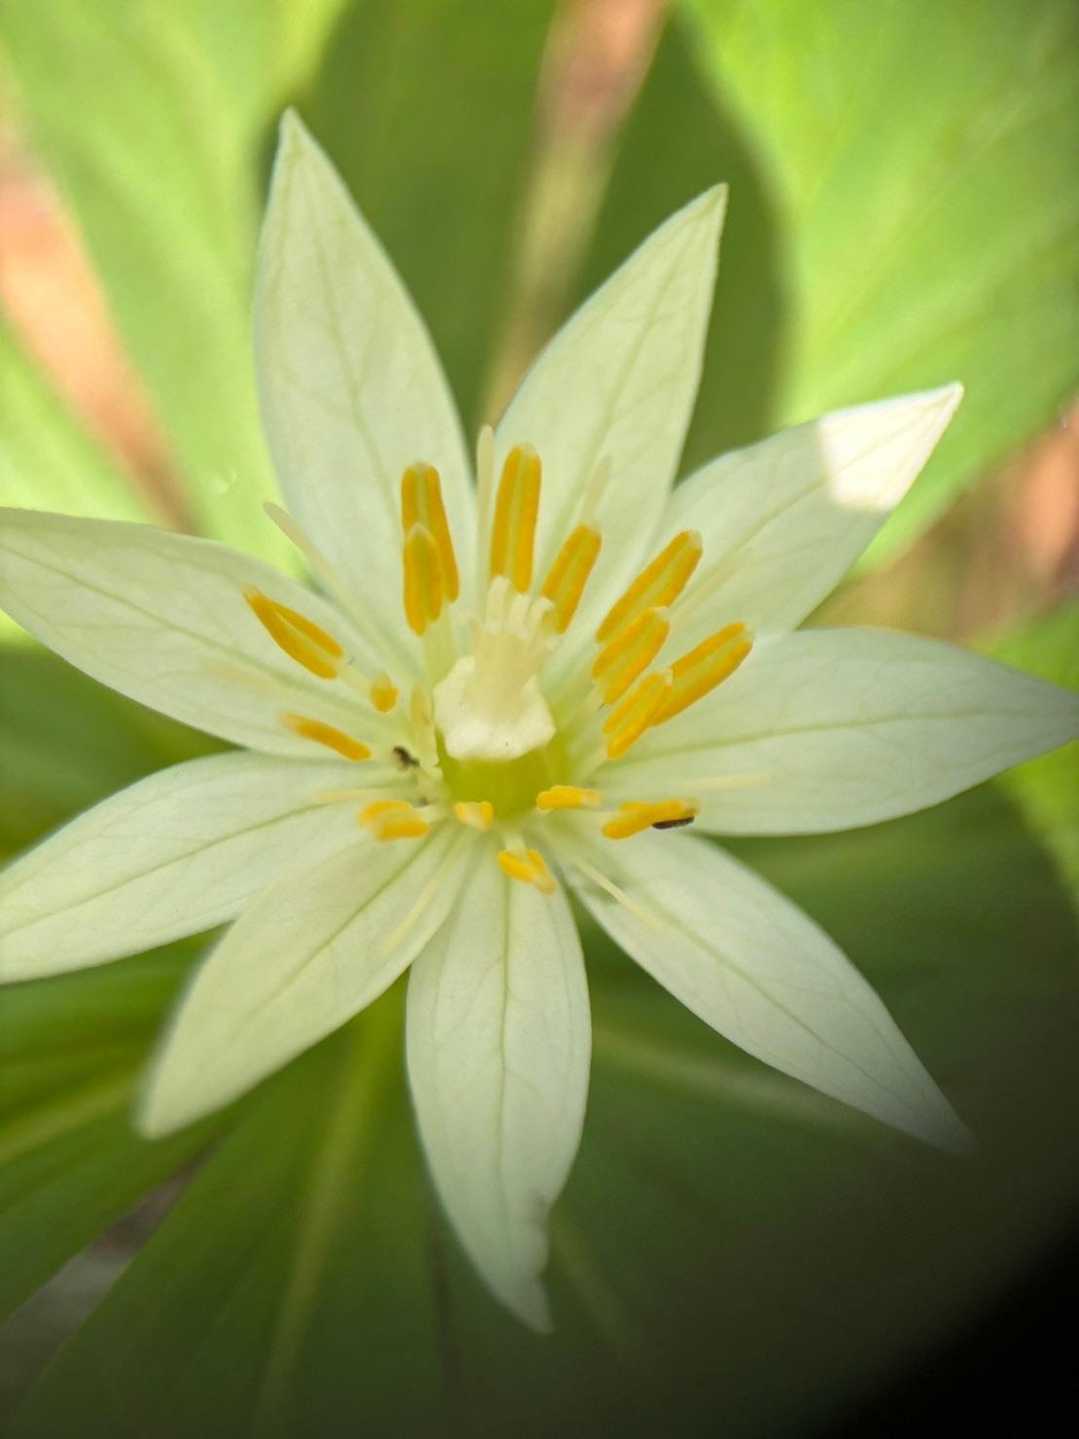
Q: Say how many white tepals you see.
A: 9